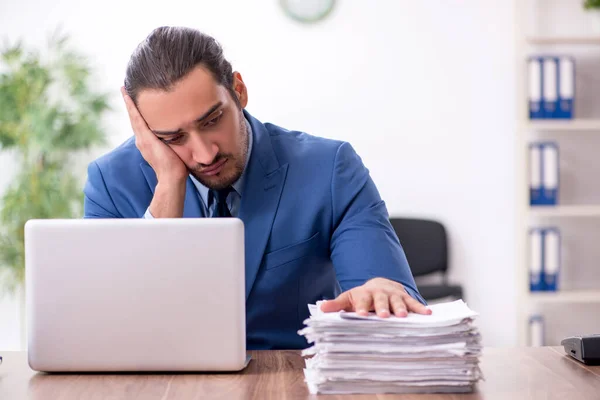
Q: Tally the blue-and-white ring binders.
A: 8